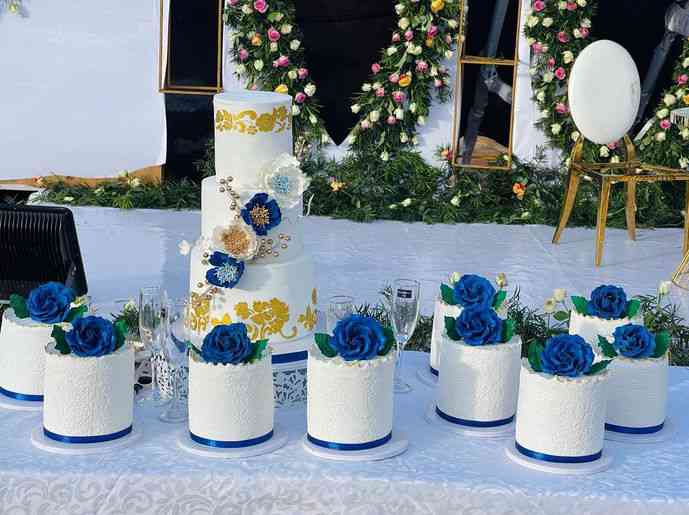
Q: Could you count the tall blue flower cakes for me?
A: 1